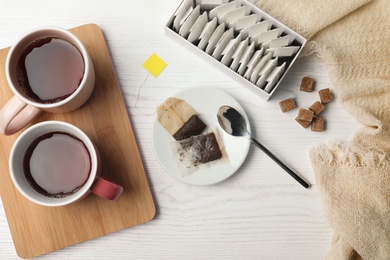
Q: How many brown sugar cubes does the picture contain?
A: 7